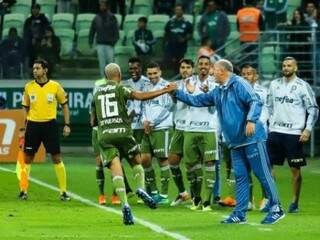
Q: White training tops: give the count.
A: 6